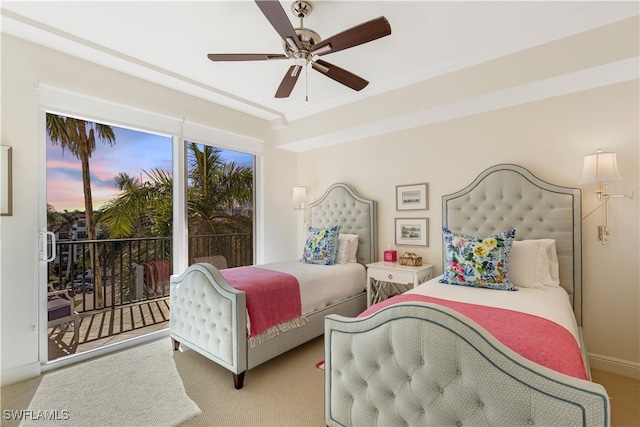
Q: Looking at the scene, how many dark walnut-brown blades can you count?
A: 5